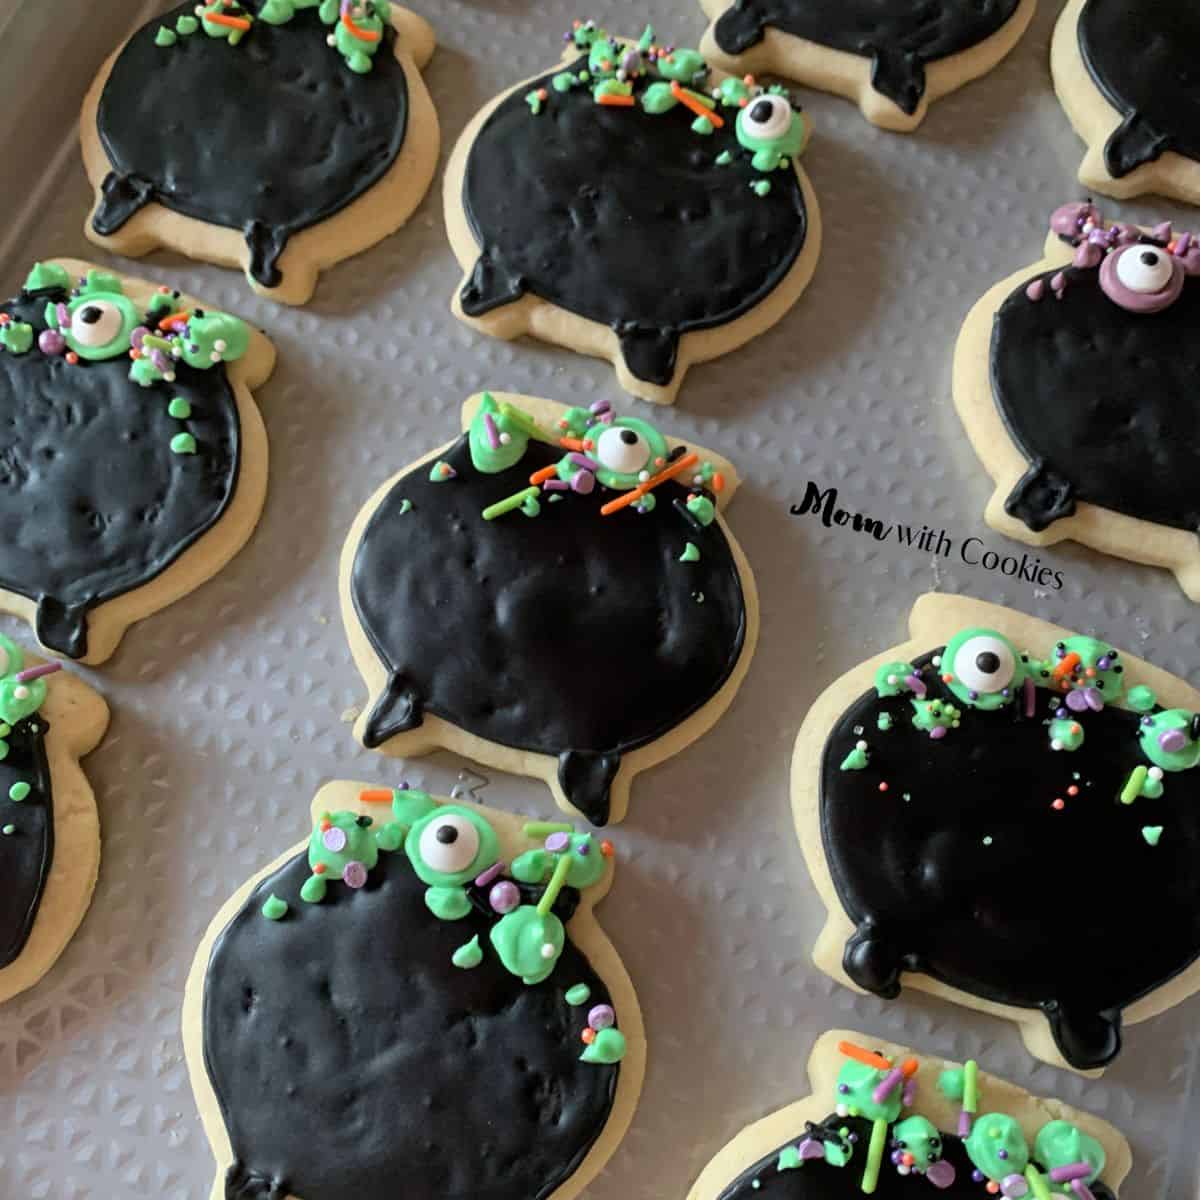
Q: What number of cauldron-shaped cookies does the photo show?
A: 11